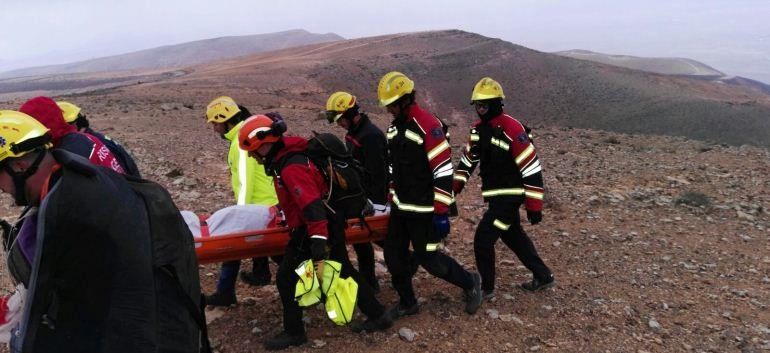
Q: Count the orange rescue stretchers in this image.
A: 1